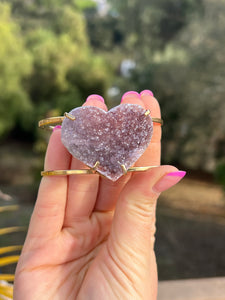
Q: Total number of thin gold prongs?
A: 4